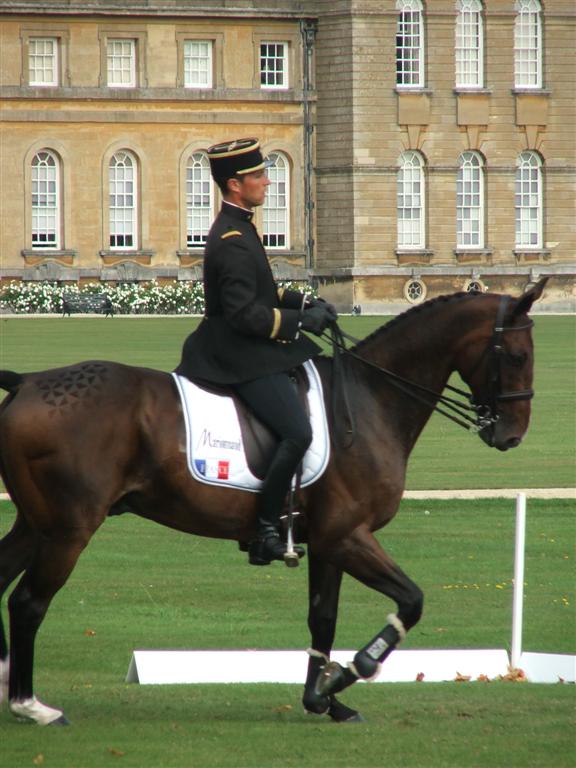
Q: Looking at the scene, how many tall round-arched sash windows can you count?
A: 10